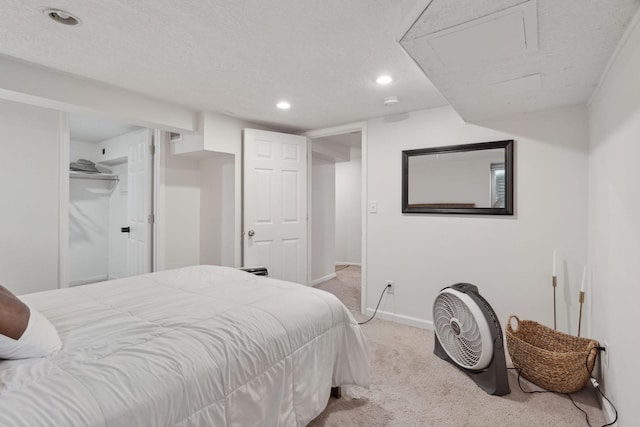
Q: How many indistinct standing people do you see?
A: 0